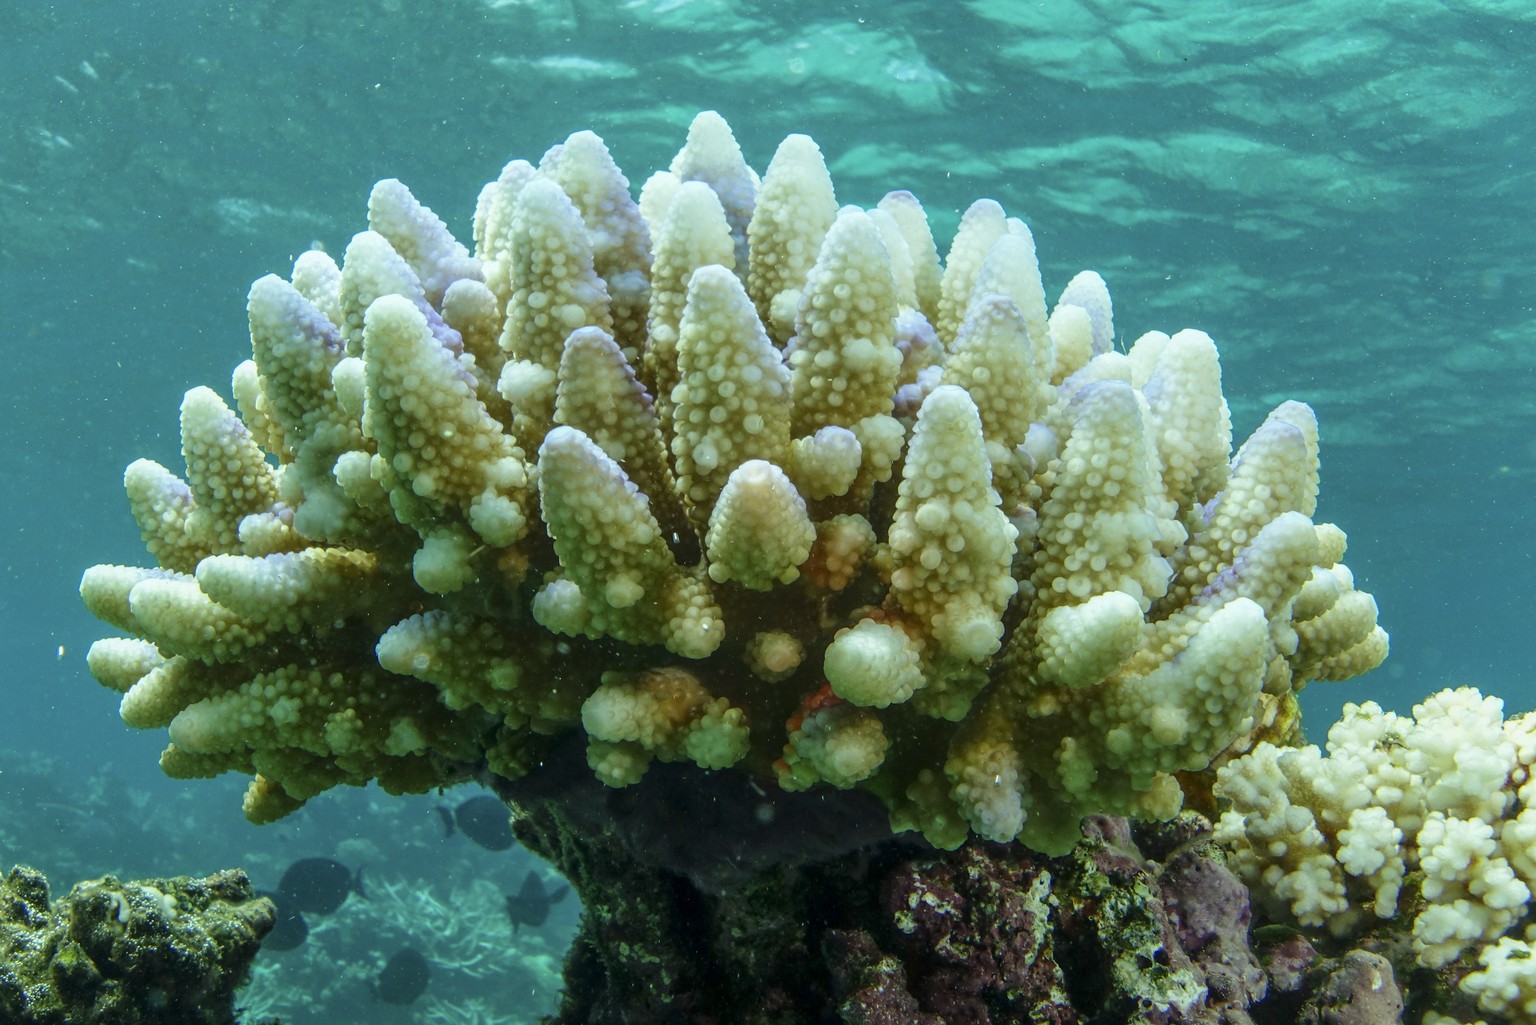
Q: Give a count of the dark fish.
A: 5